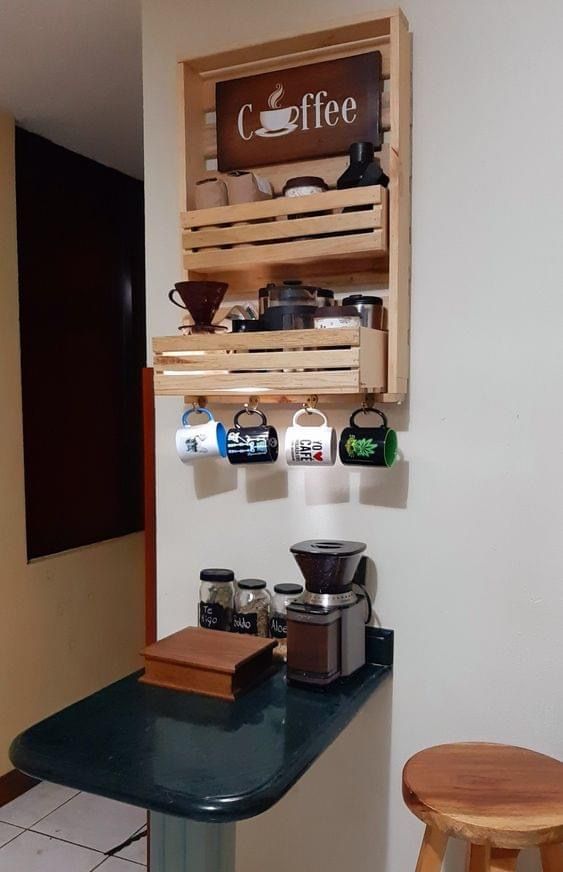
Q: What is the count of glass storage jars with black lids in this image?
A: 3